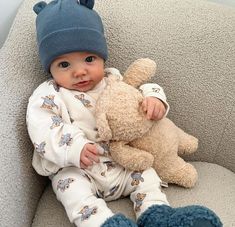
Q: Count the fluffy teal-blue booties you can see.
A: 2